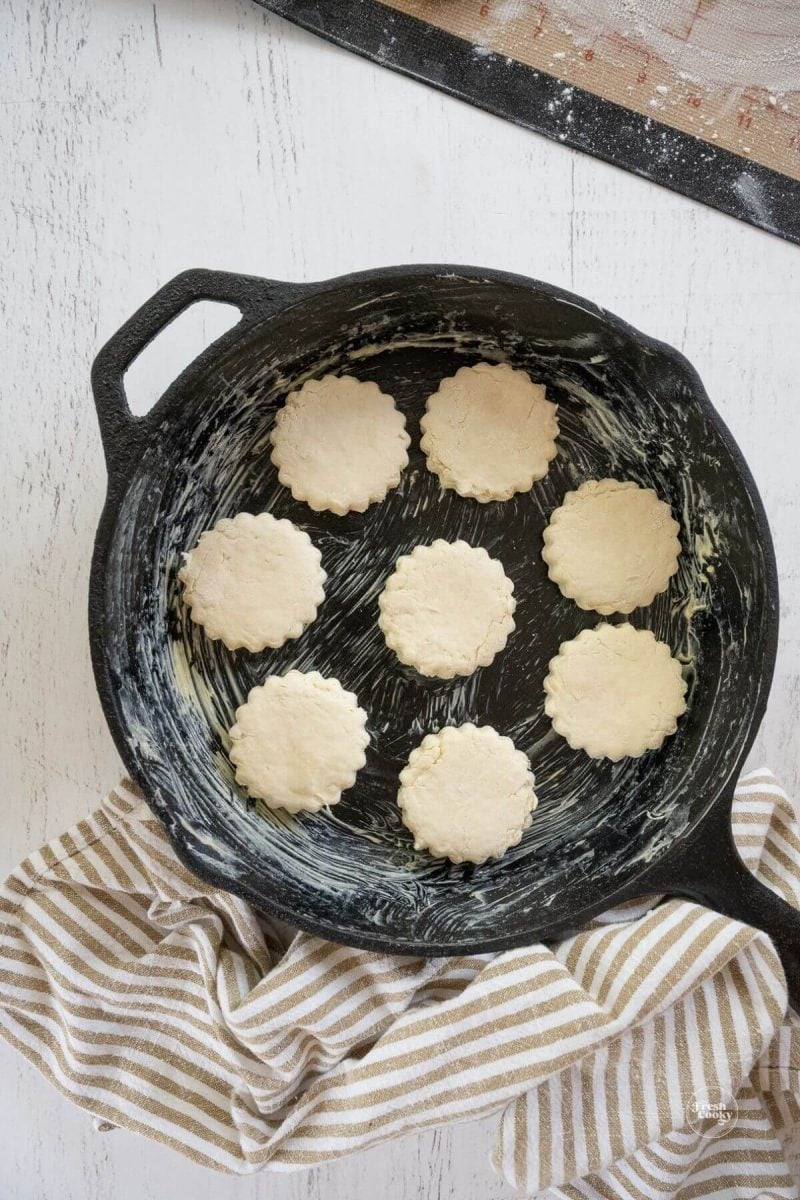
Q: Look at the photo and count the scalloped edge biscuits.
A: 8